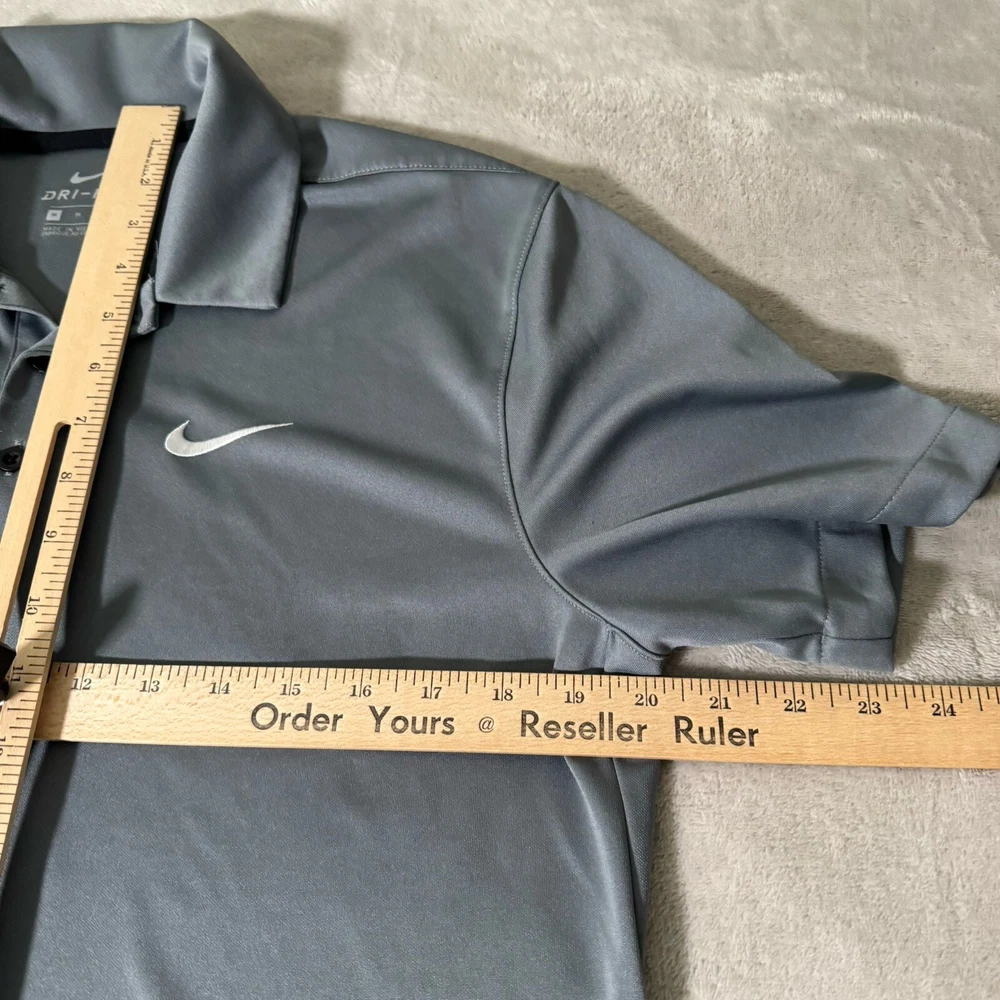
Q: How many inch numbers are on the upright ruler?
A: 12